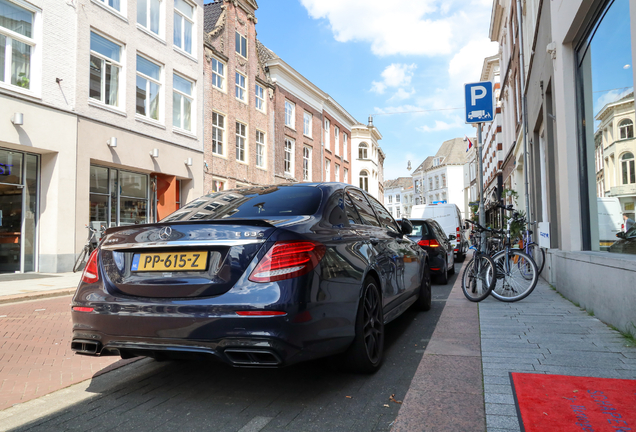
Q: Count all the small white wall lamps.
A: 4